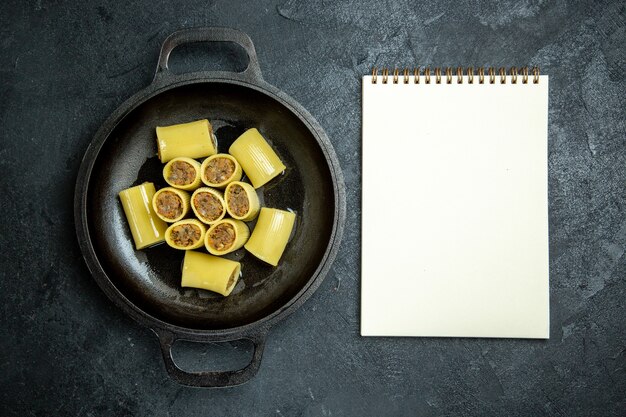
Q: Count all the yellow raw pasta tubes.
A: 12